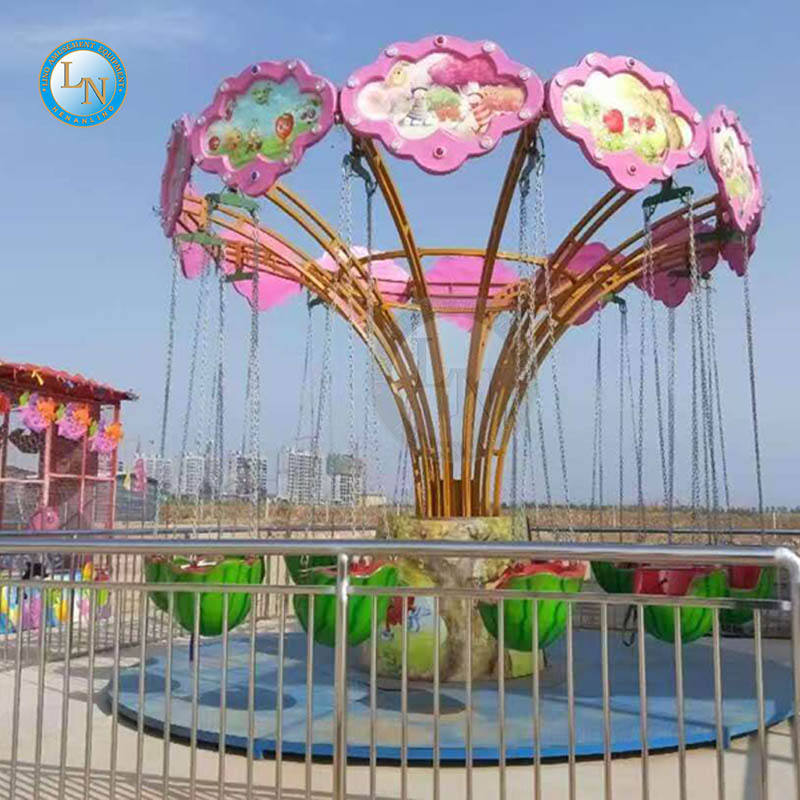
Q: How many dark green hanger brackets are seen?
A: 10